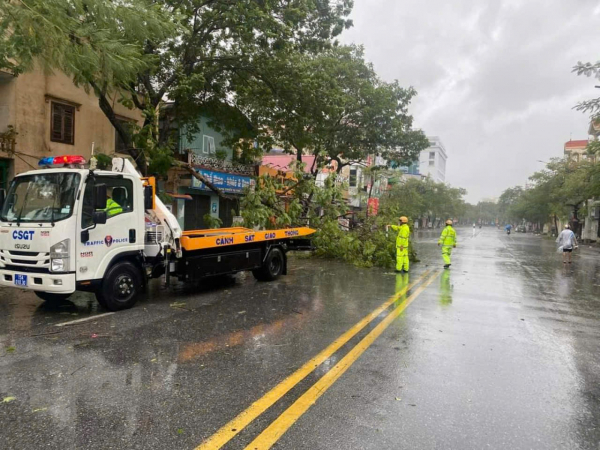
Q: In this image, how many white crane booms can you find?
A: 1